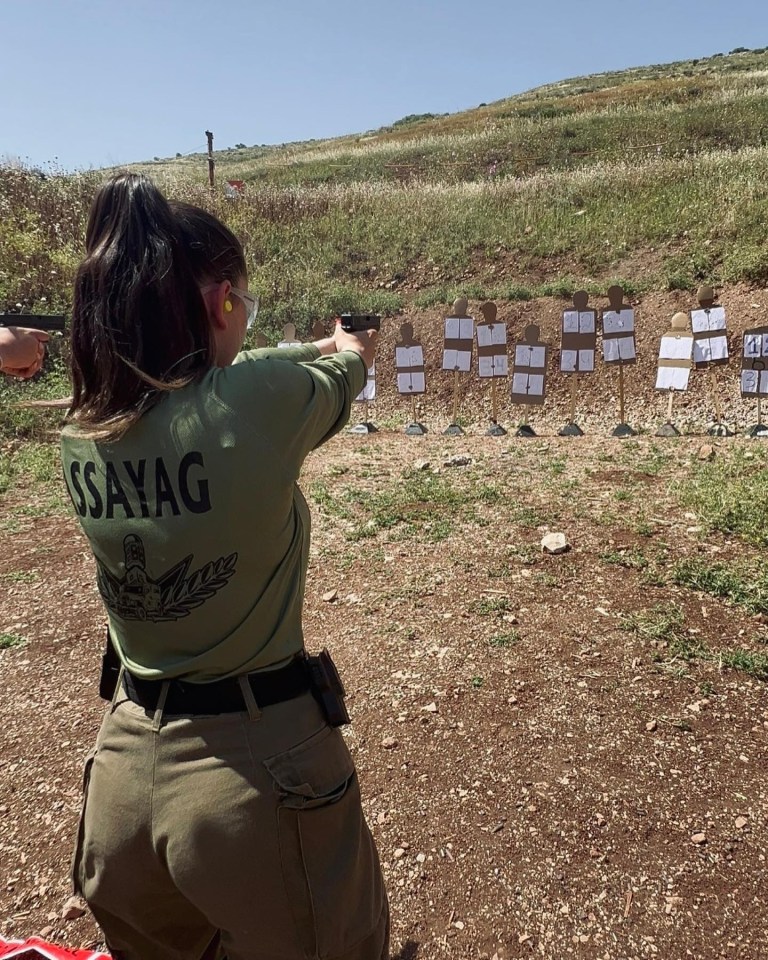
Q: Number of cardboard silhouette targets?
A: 13